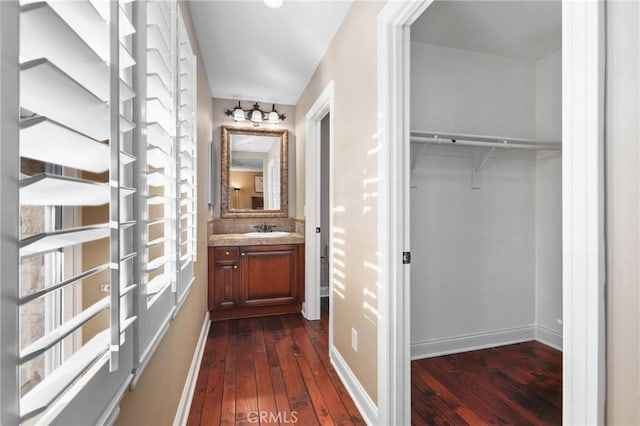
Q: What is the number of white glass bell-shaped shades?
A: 3